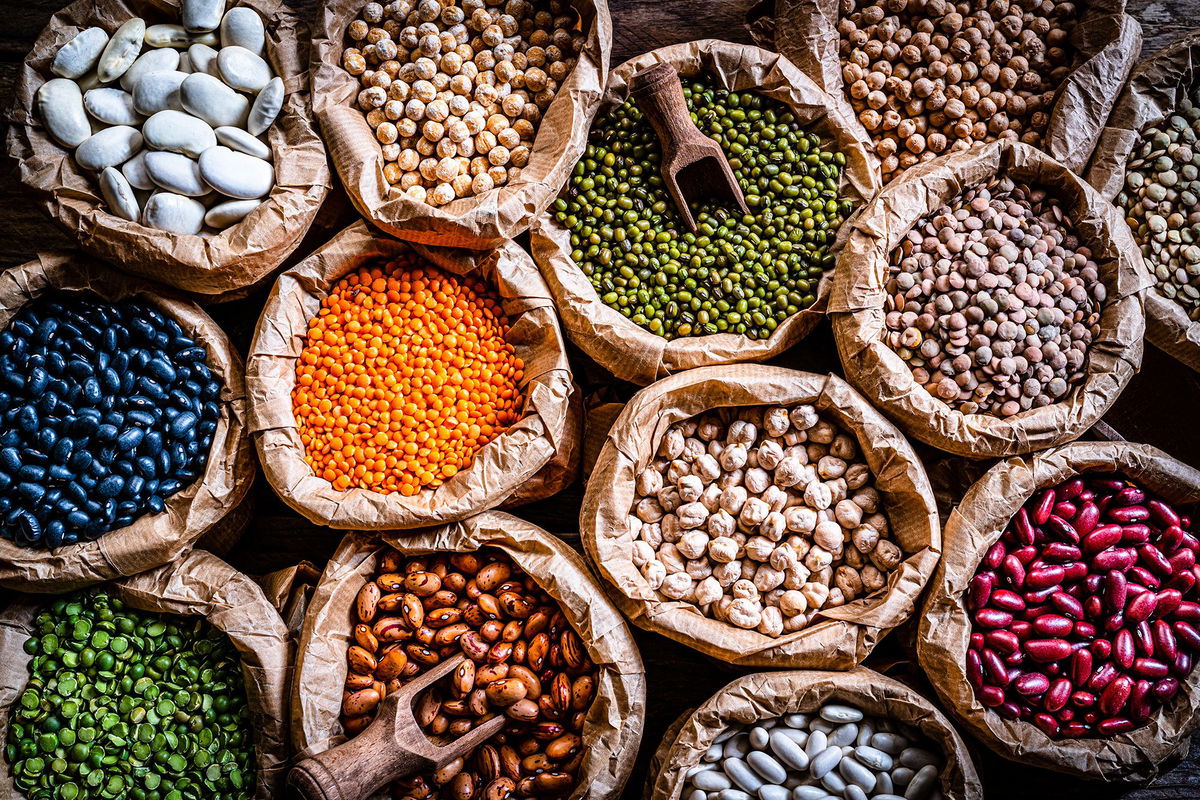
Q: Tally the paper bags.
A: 13